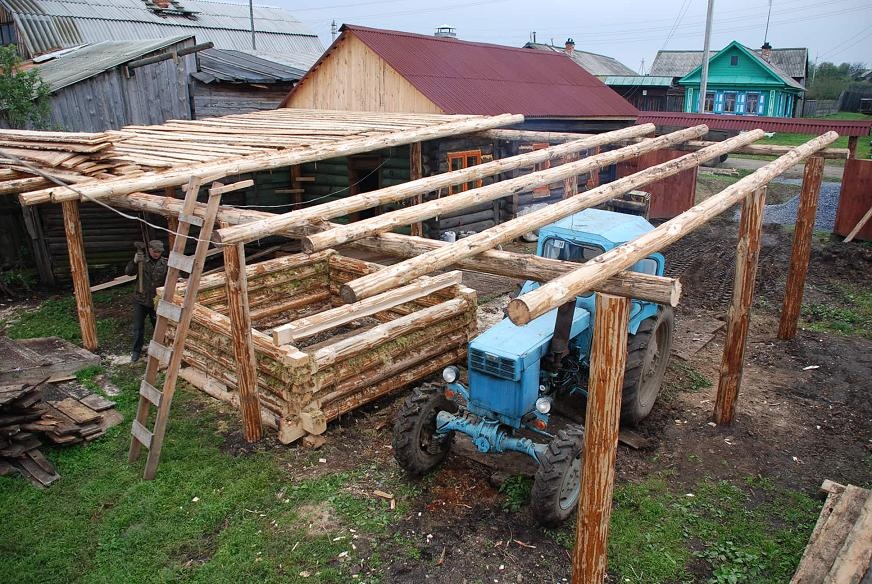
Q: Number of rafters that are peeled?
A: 5